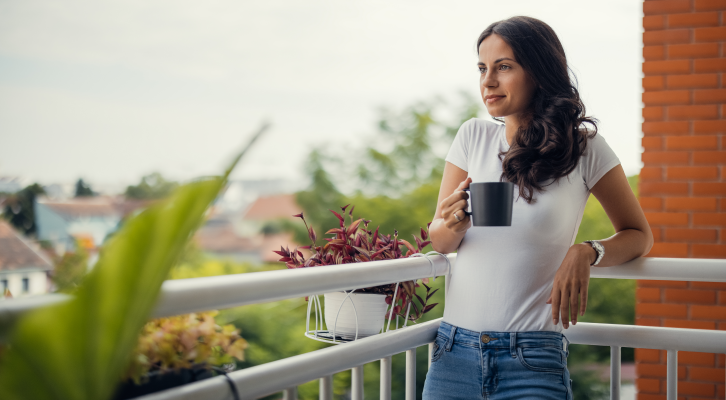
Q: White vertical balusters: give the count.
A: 8